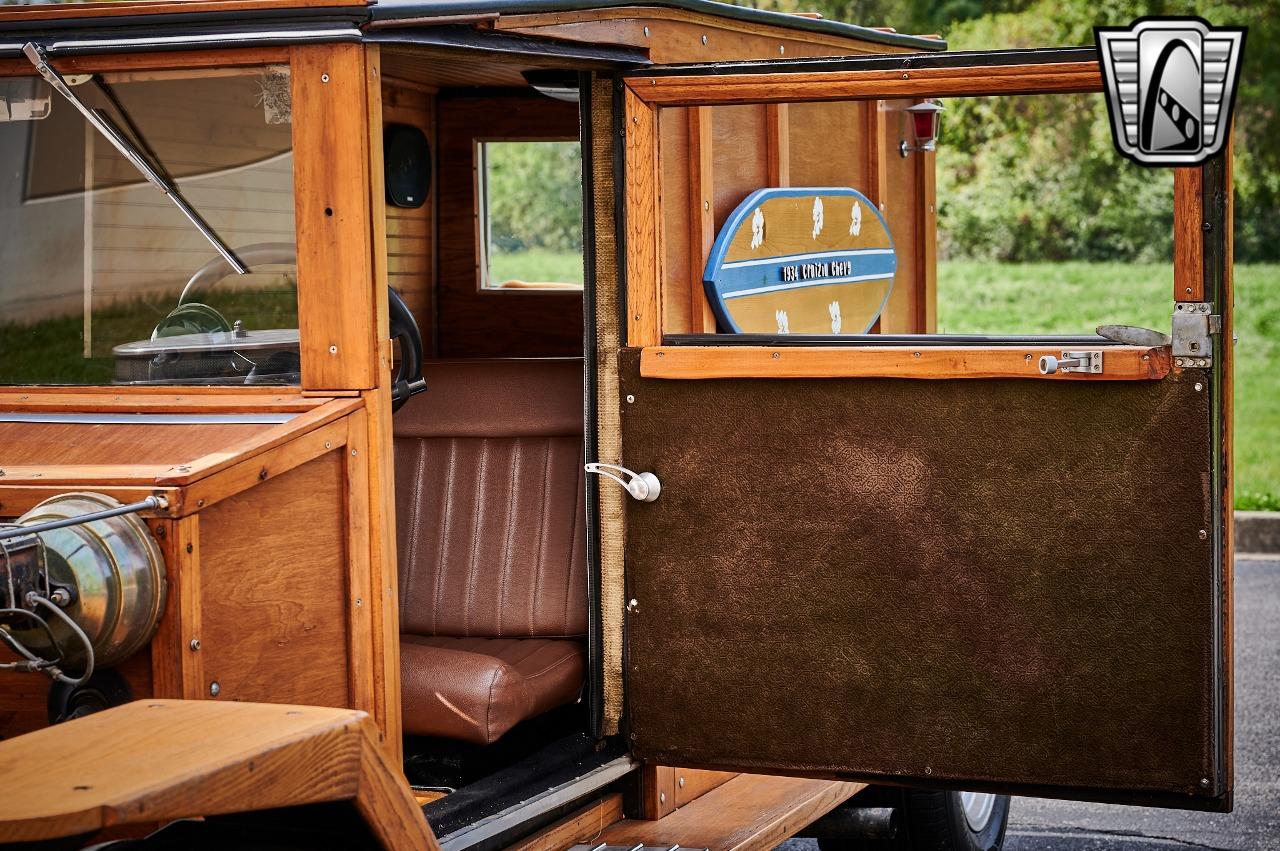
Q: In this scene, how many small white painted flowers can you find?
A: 5